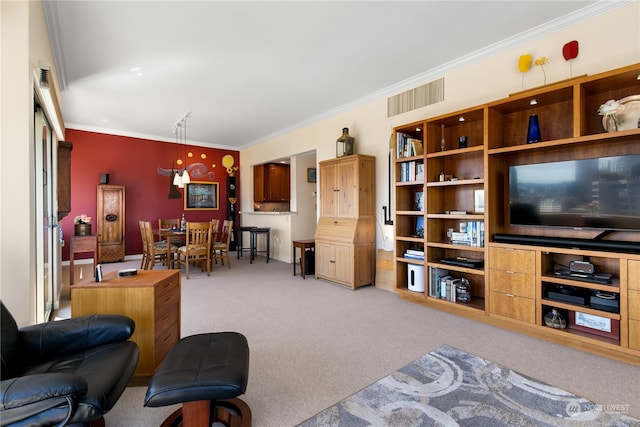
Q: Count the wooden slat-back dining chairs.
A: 6